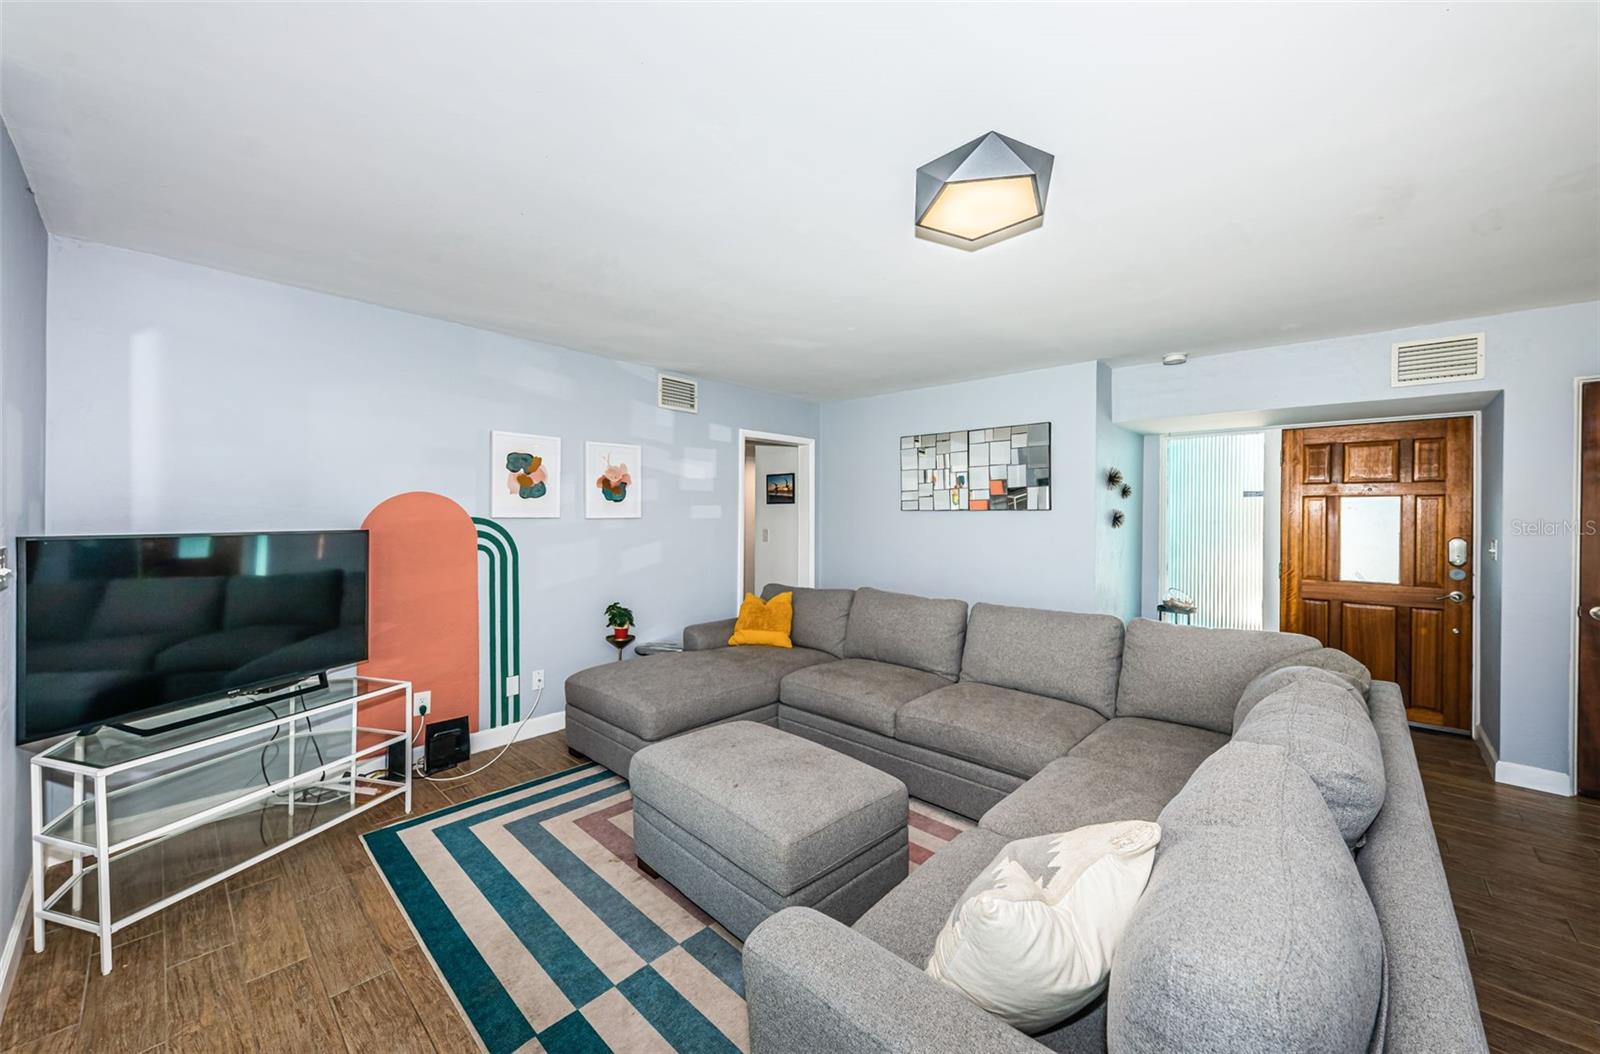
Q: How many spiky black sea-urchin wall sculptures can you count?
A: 3